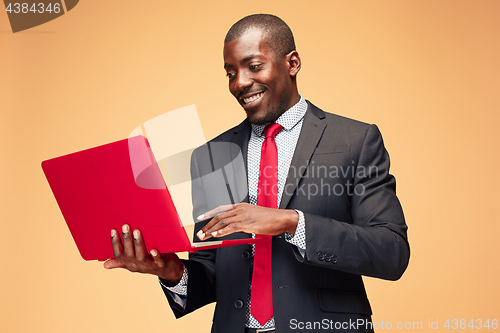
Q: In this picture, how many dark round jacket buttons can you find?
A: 5